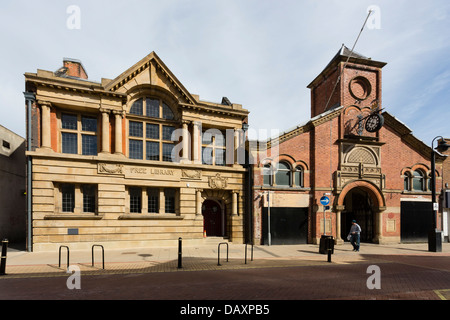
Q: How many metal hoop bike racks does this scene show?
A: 4